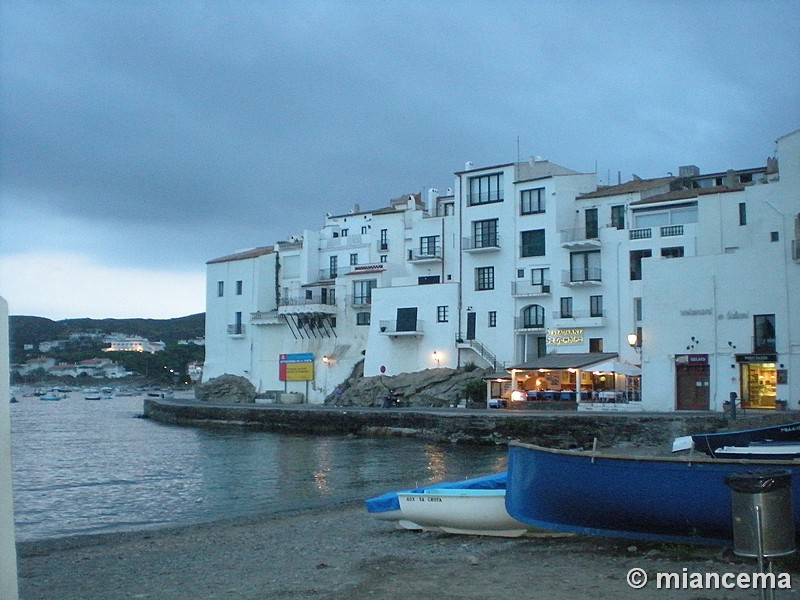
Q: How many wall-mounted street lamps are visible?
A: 3